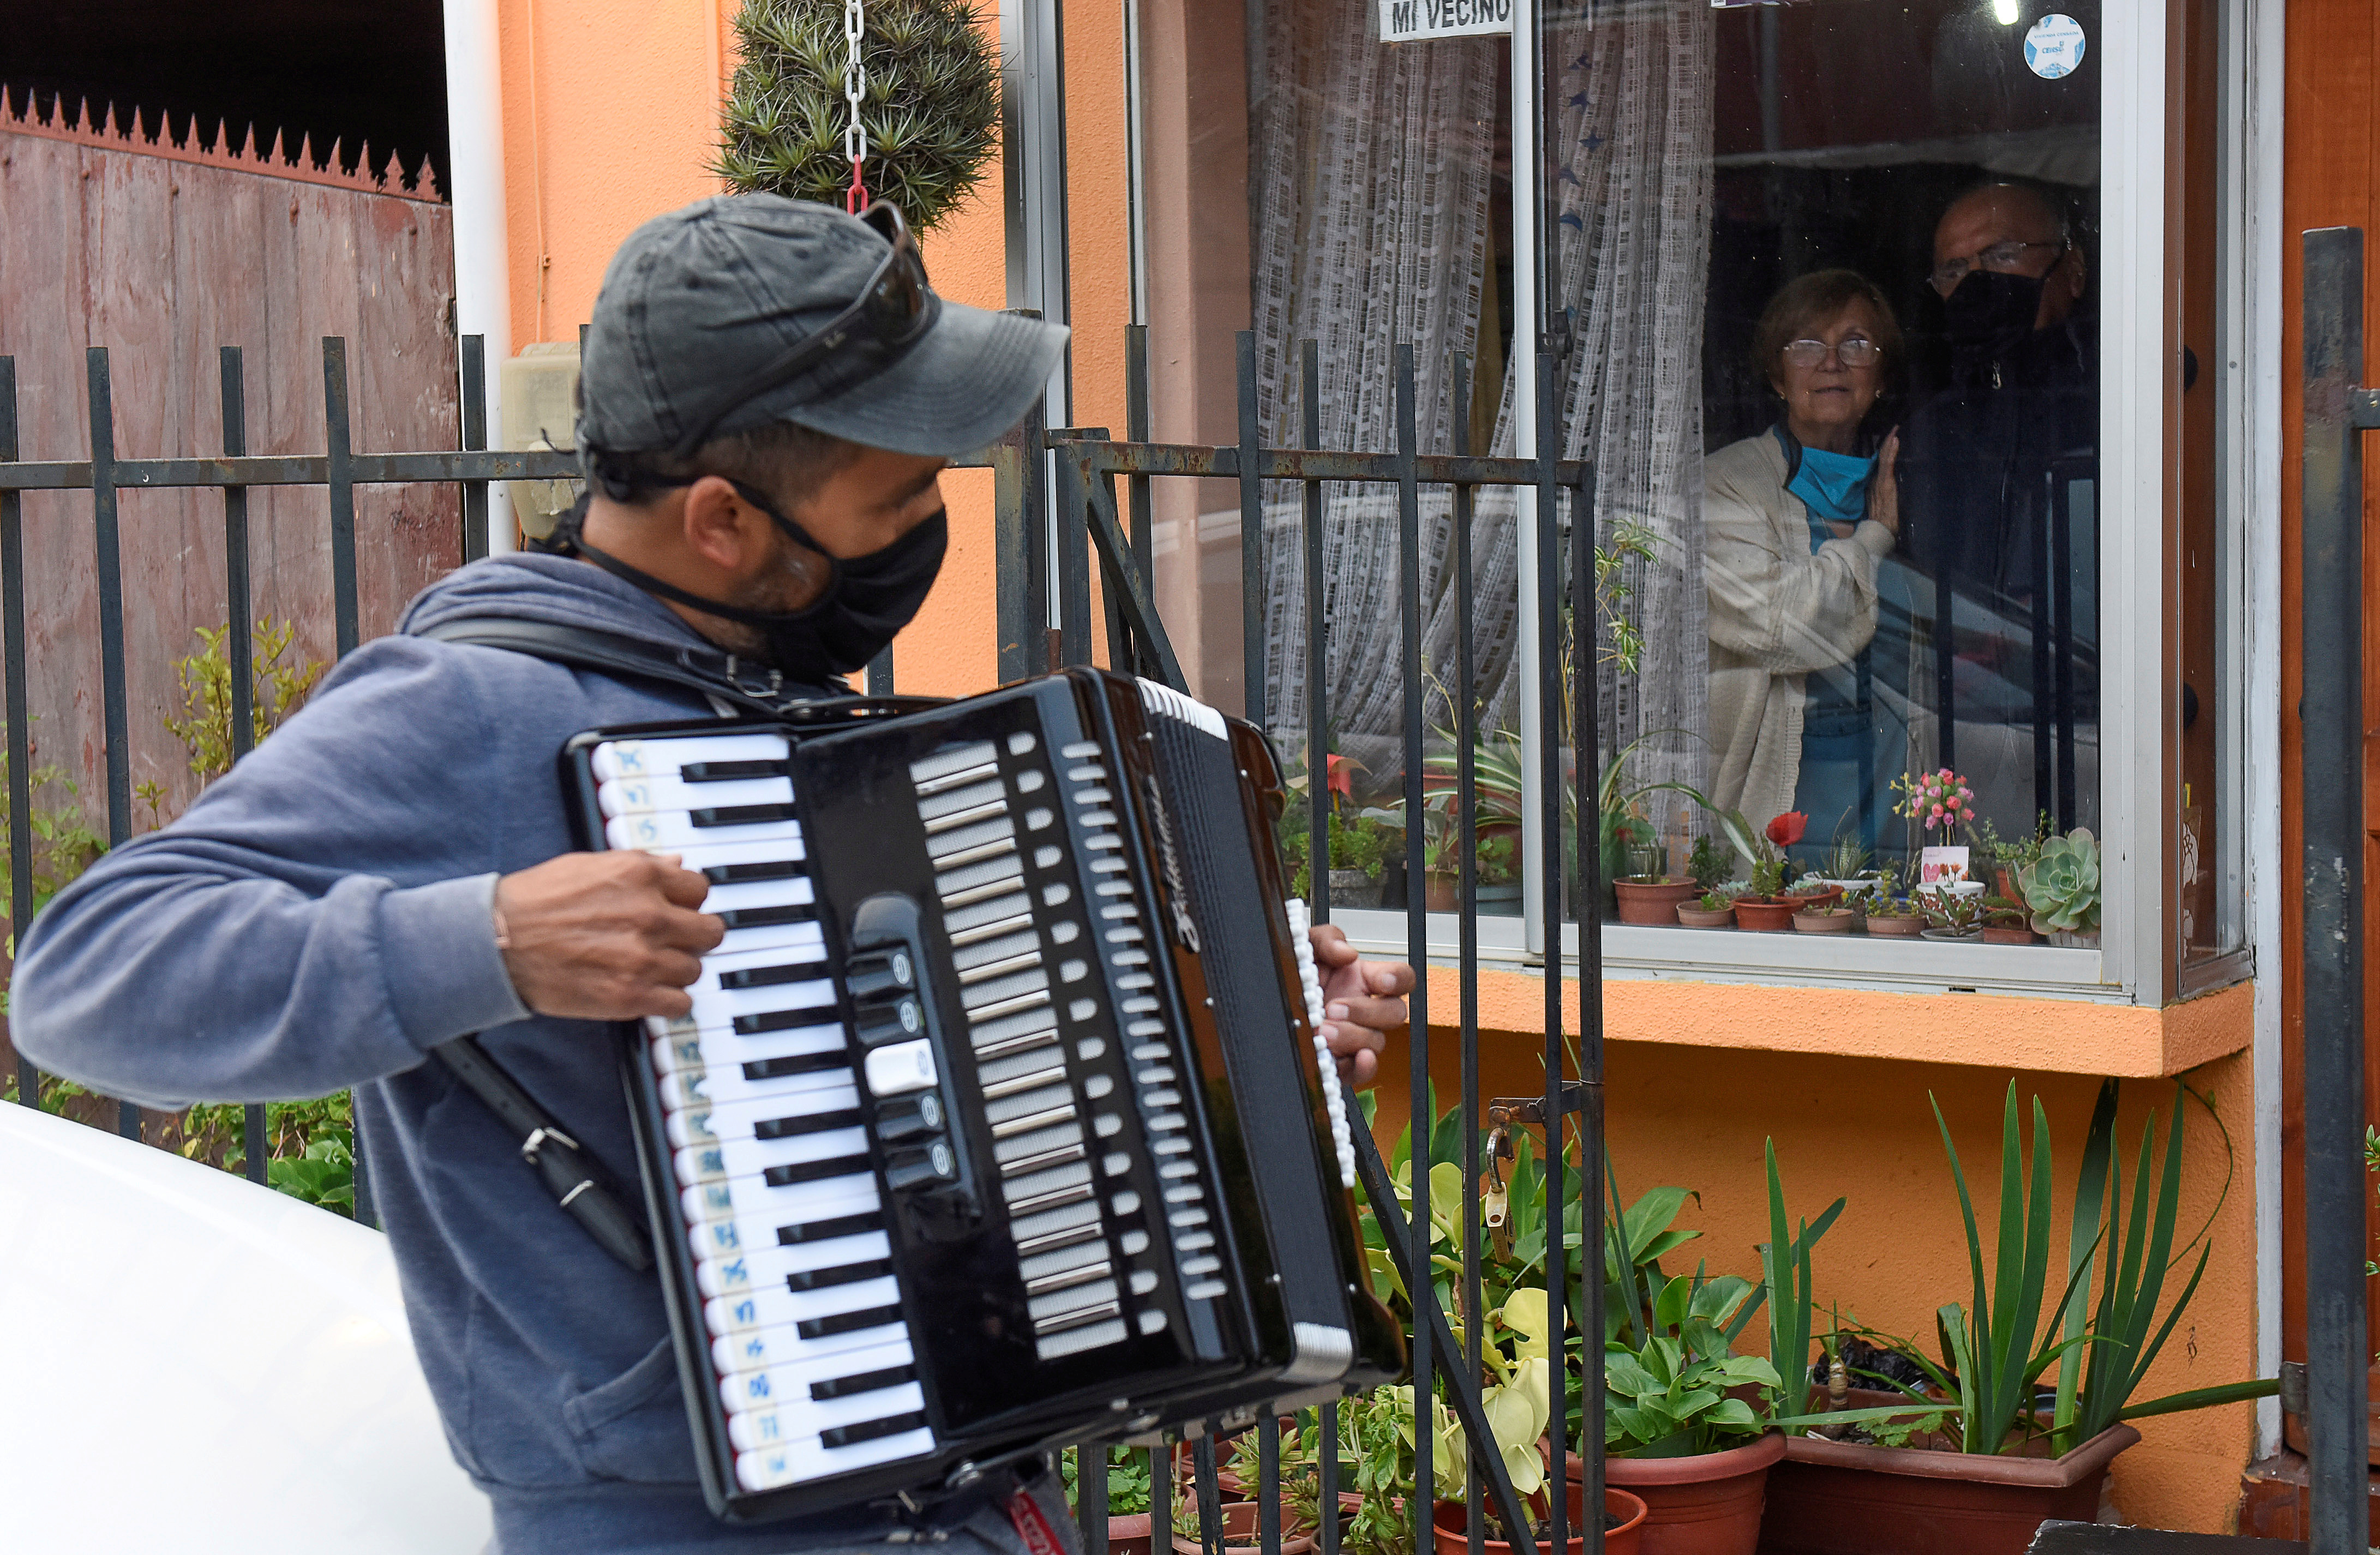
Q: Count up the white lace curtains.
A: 2